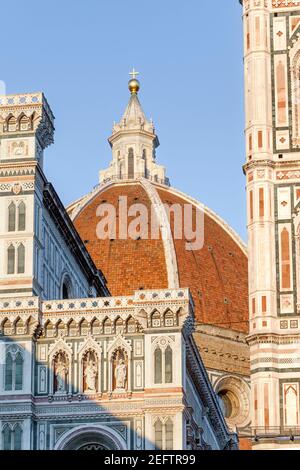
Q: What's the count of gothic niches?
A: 3